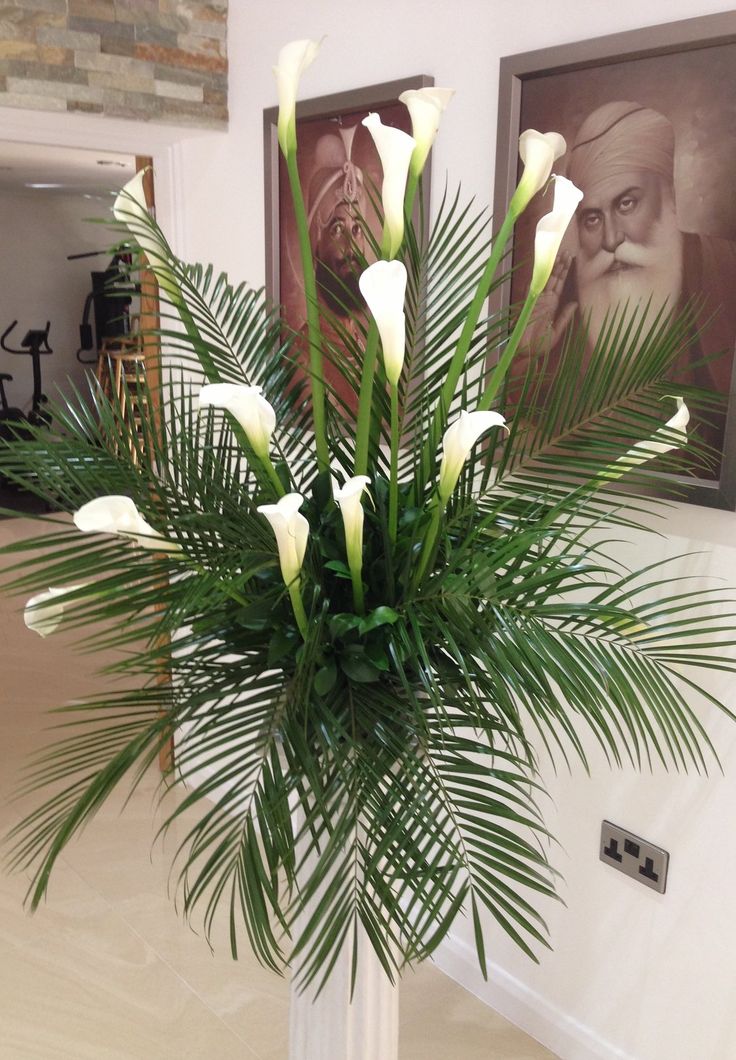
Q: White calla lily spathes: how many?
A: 14